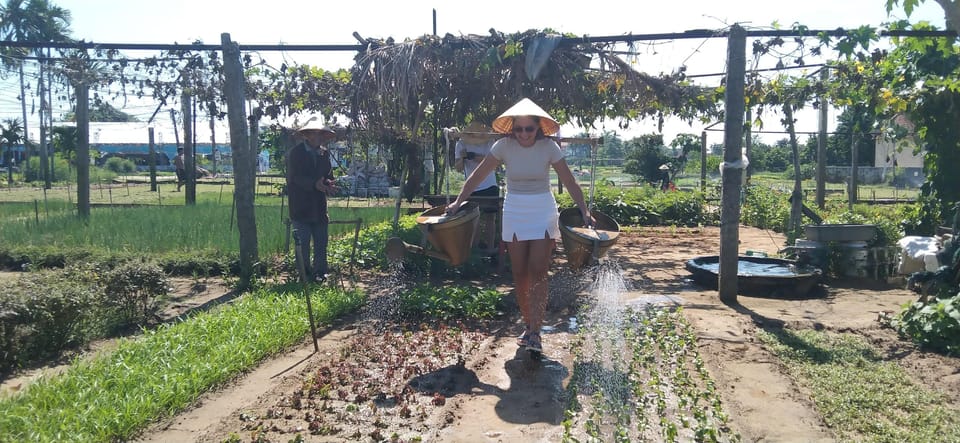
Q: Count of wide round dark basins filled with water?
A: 1